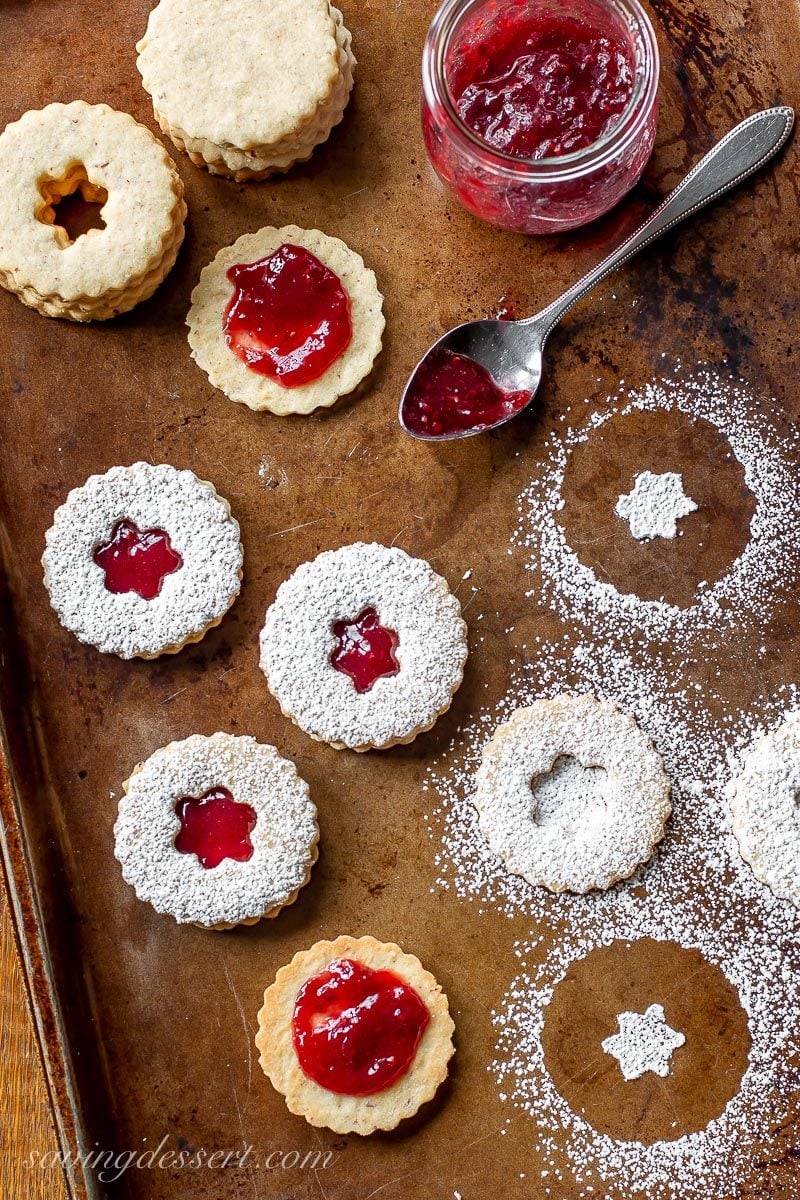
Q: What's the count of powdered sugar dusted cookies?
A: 5